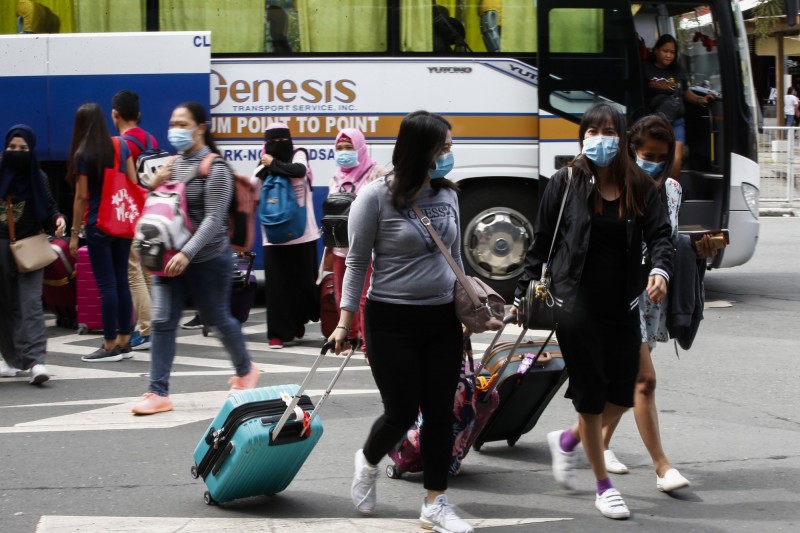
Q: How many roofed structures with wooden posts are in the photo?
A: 1